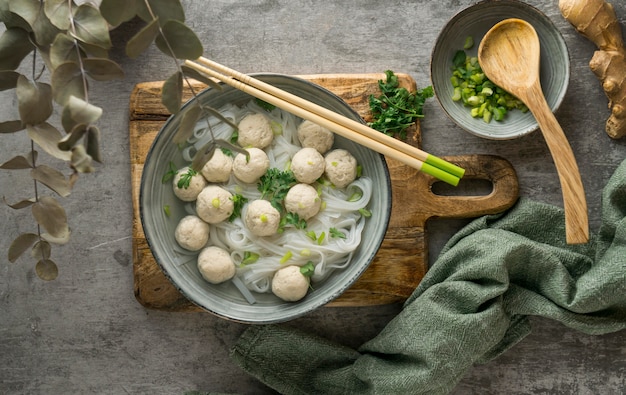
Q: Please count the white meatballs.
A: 13